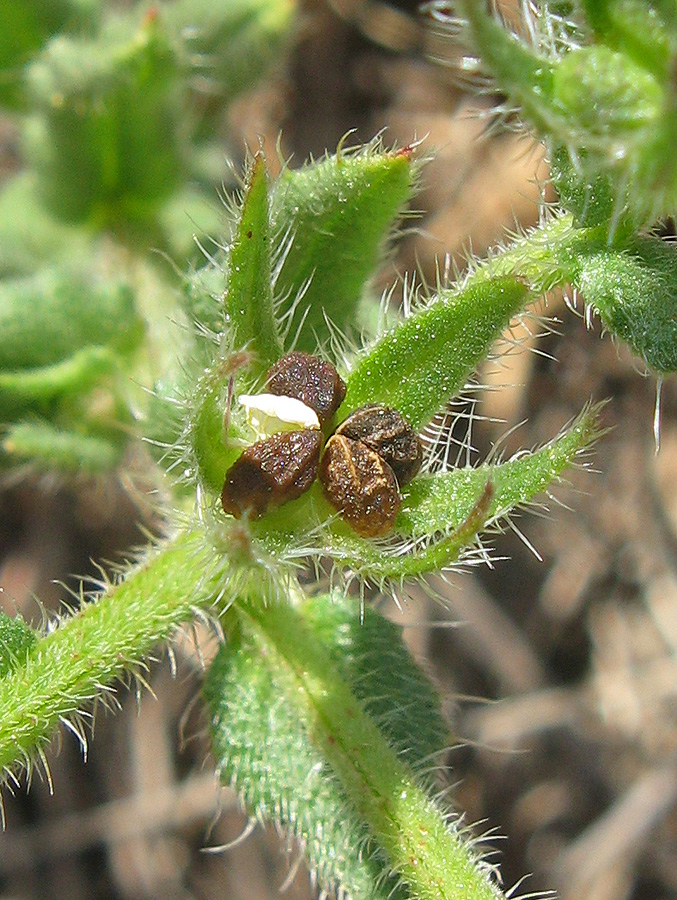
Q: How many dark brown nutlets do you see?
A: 4